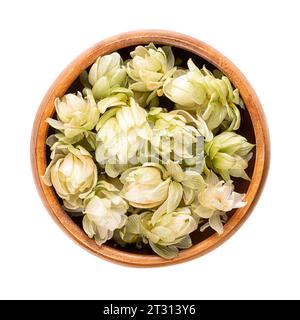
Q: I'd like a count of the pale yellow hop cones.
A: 12